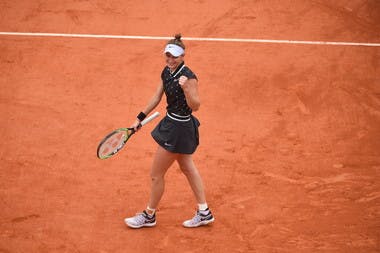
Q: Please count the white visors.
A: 1